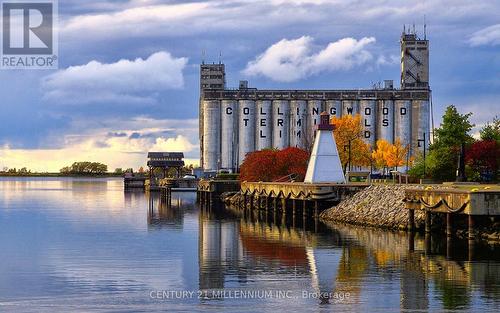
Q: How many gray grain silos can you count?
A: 13